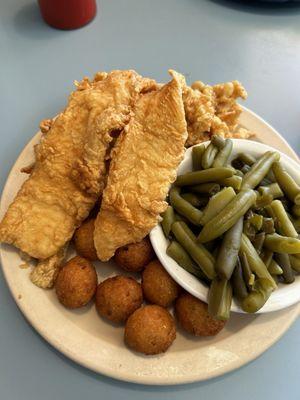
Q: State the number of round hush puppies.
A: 7